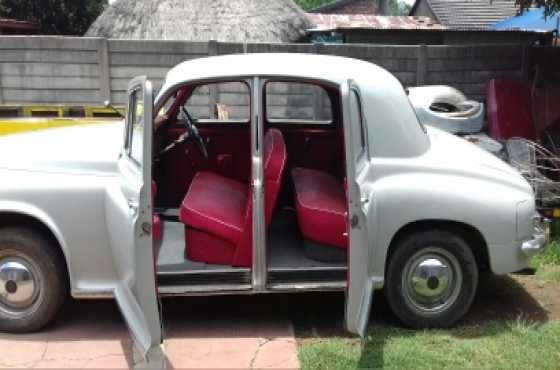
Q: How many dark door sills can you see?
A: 2